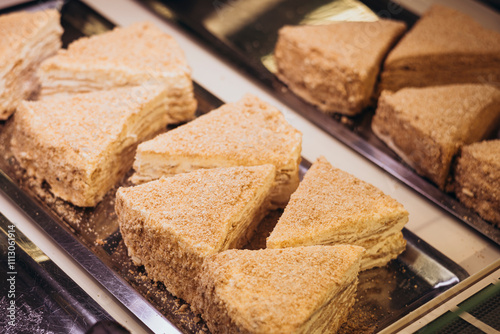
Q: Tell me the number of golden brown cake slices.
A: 11